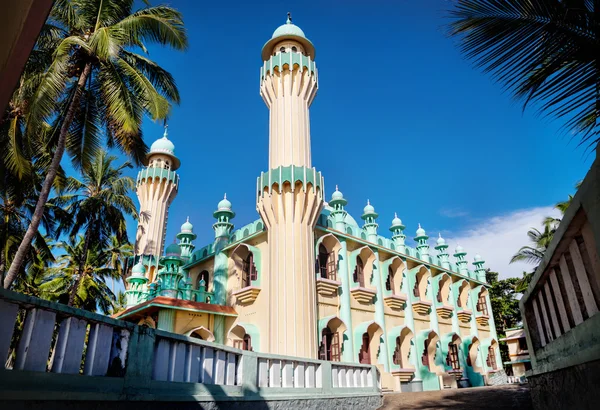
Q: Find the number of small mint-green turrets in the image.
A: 11